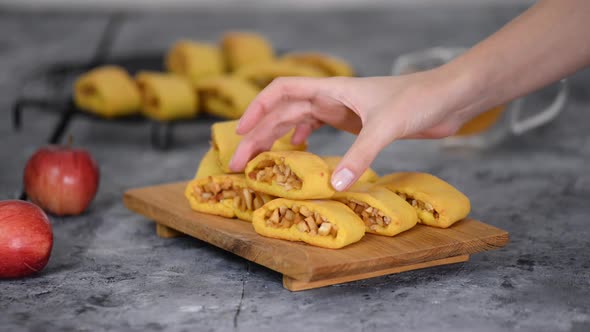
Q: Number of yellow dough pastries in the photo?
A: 15